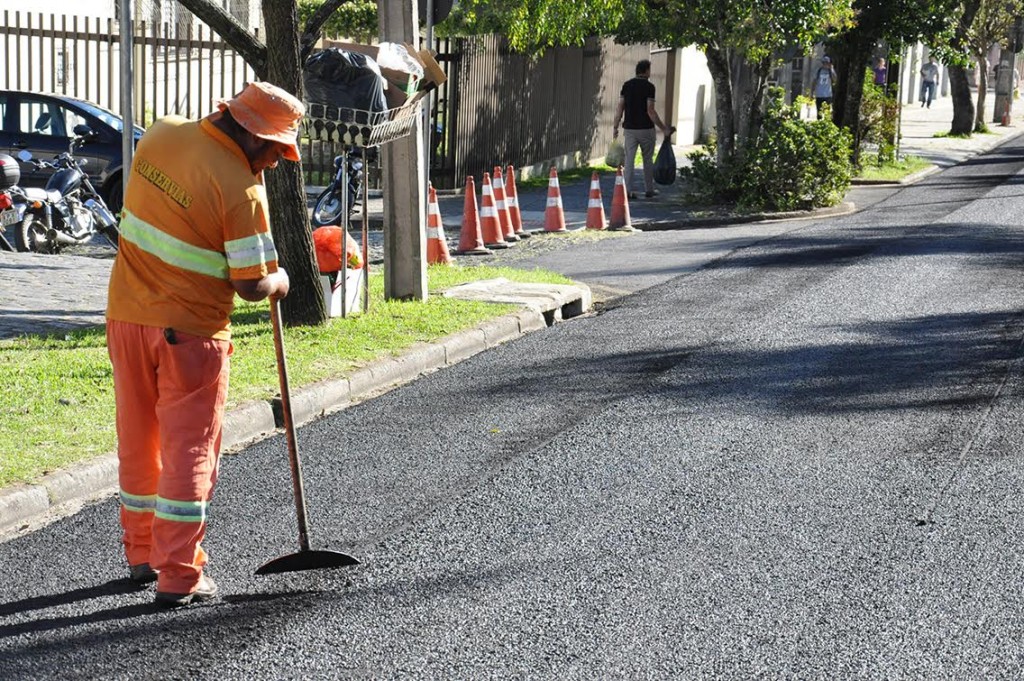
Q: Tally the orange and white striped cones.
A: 7